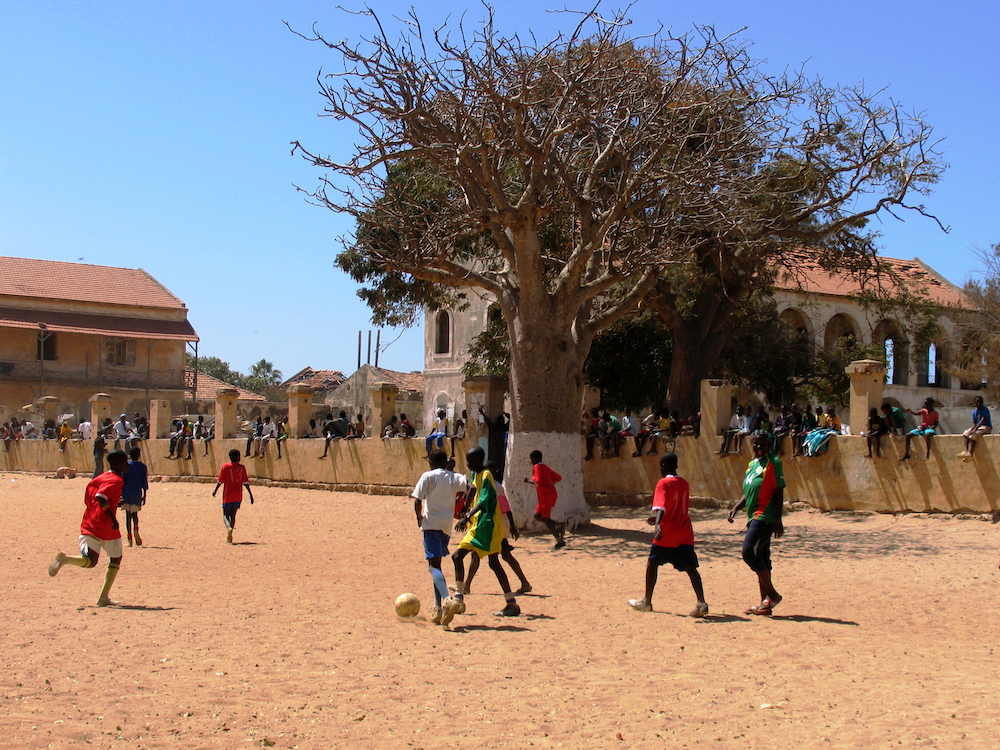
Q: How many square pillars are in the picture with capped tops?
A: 7